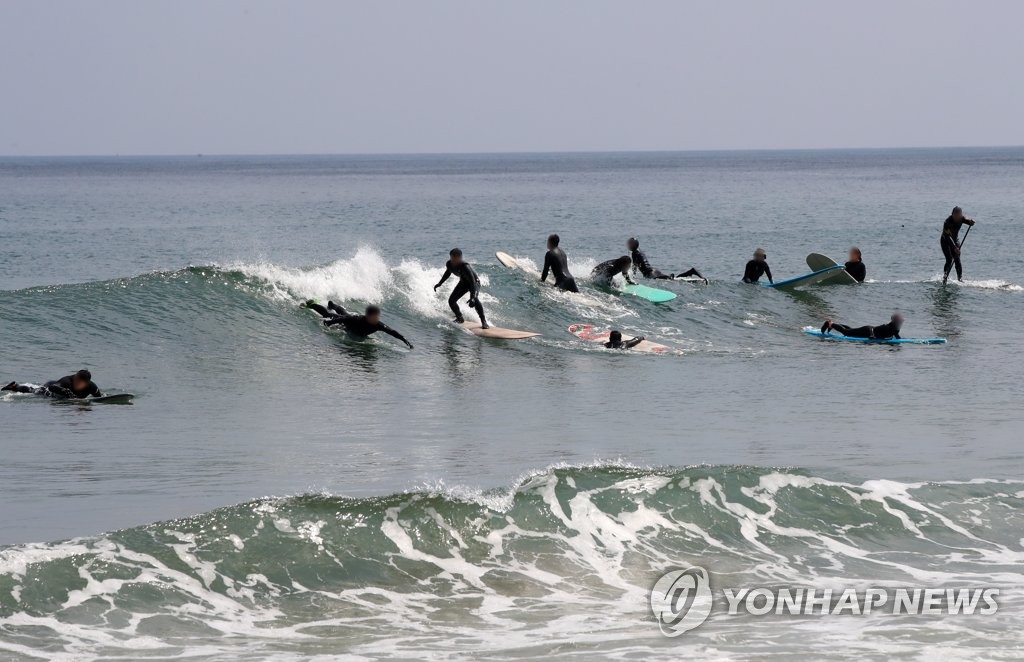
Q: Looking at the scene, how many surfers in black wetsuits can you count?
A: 11